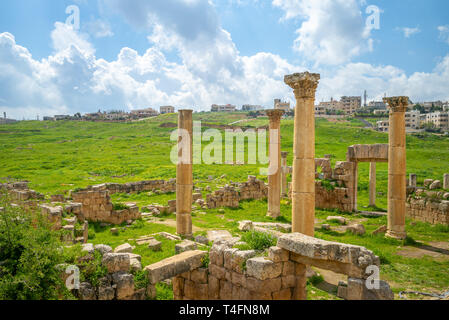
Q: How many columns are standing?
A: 4